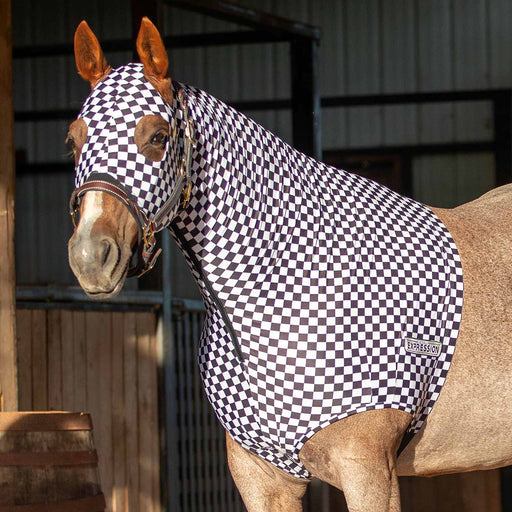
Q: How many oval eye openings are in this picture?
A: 2